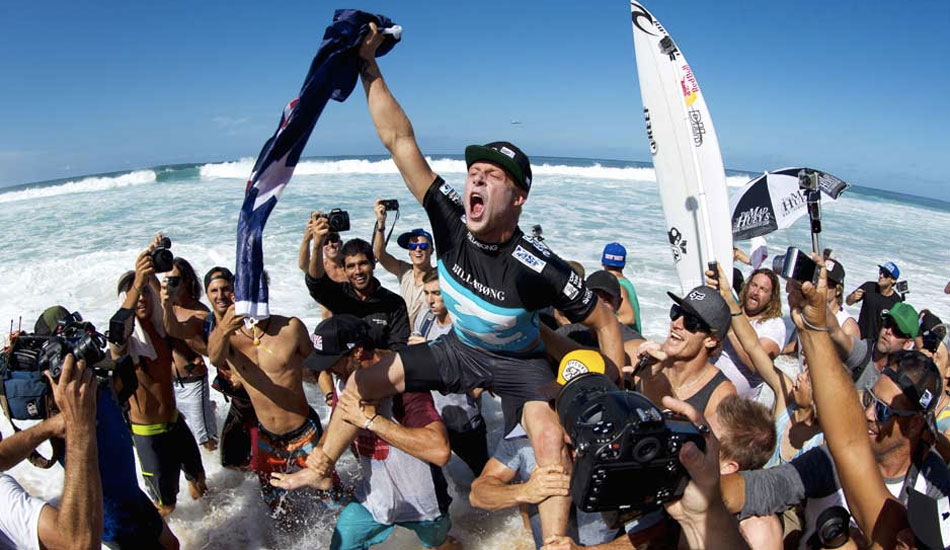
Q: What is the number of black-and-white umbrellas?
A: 1